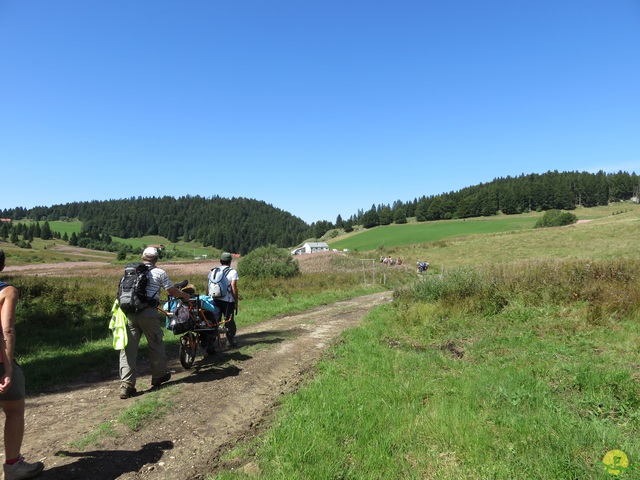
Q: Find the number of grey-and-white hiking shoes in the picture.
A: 1